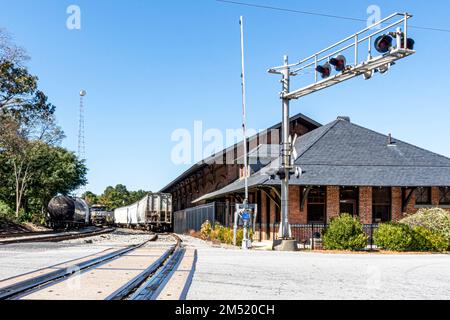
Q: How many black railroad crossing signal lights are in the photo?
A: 4